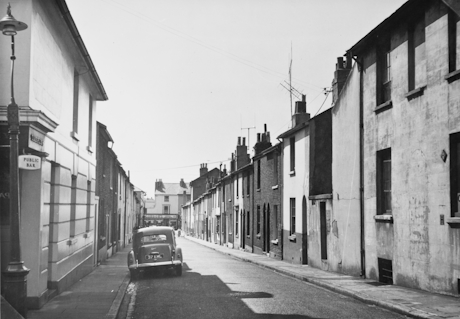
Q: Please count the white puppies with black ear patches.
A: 0